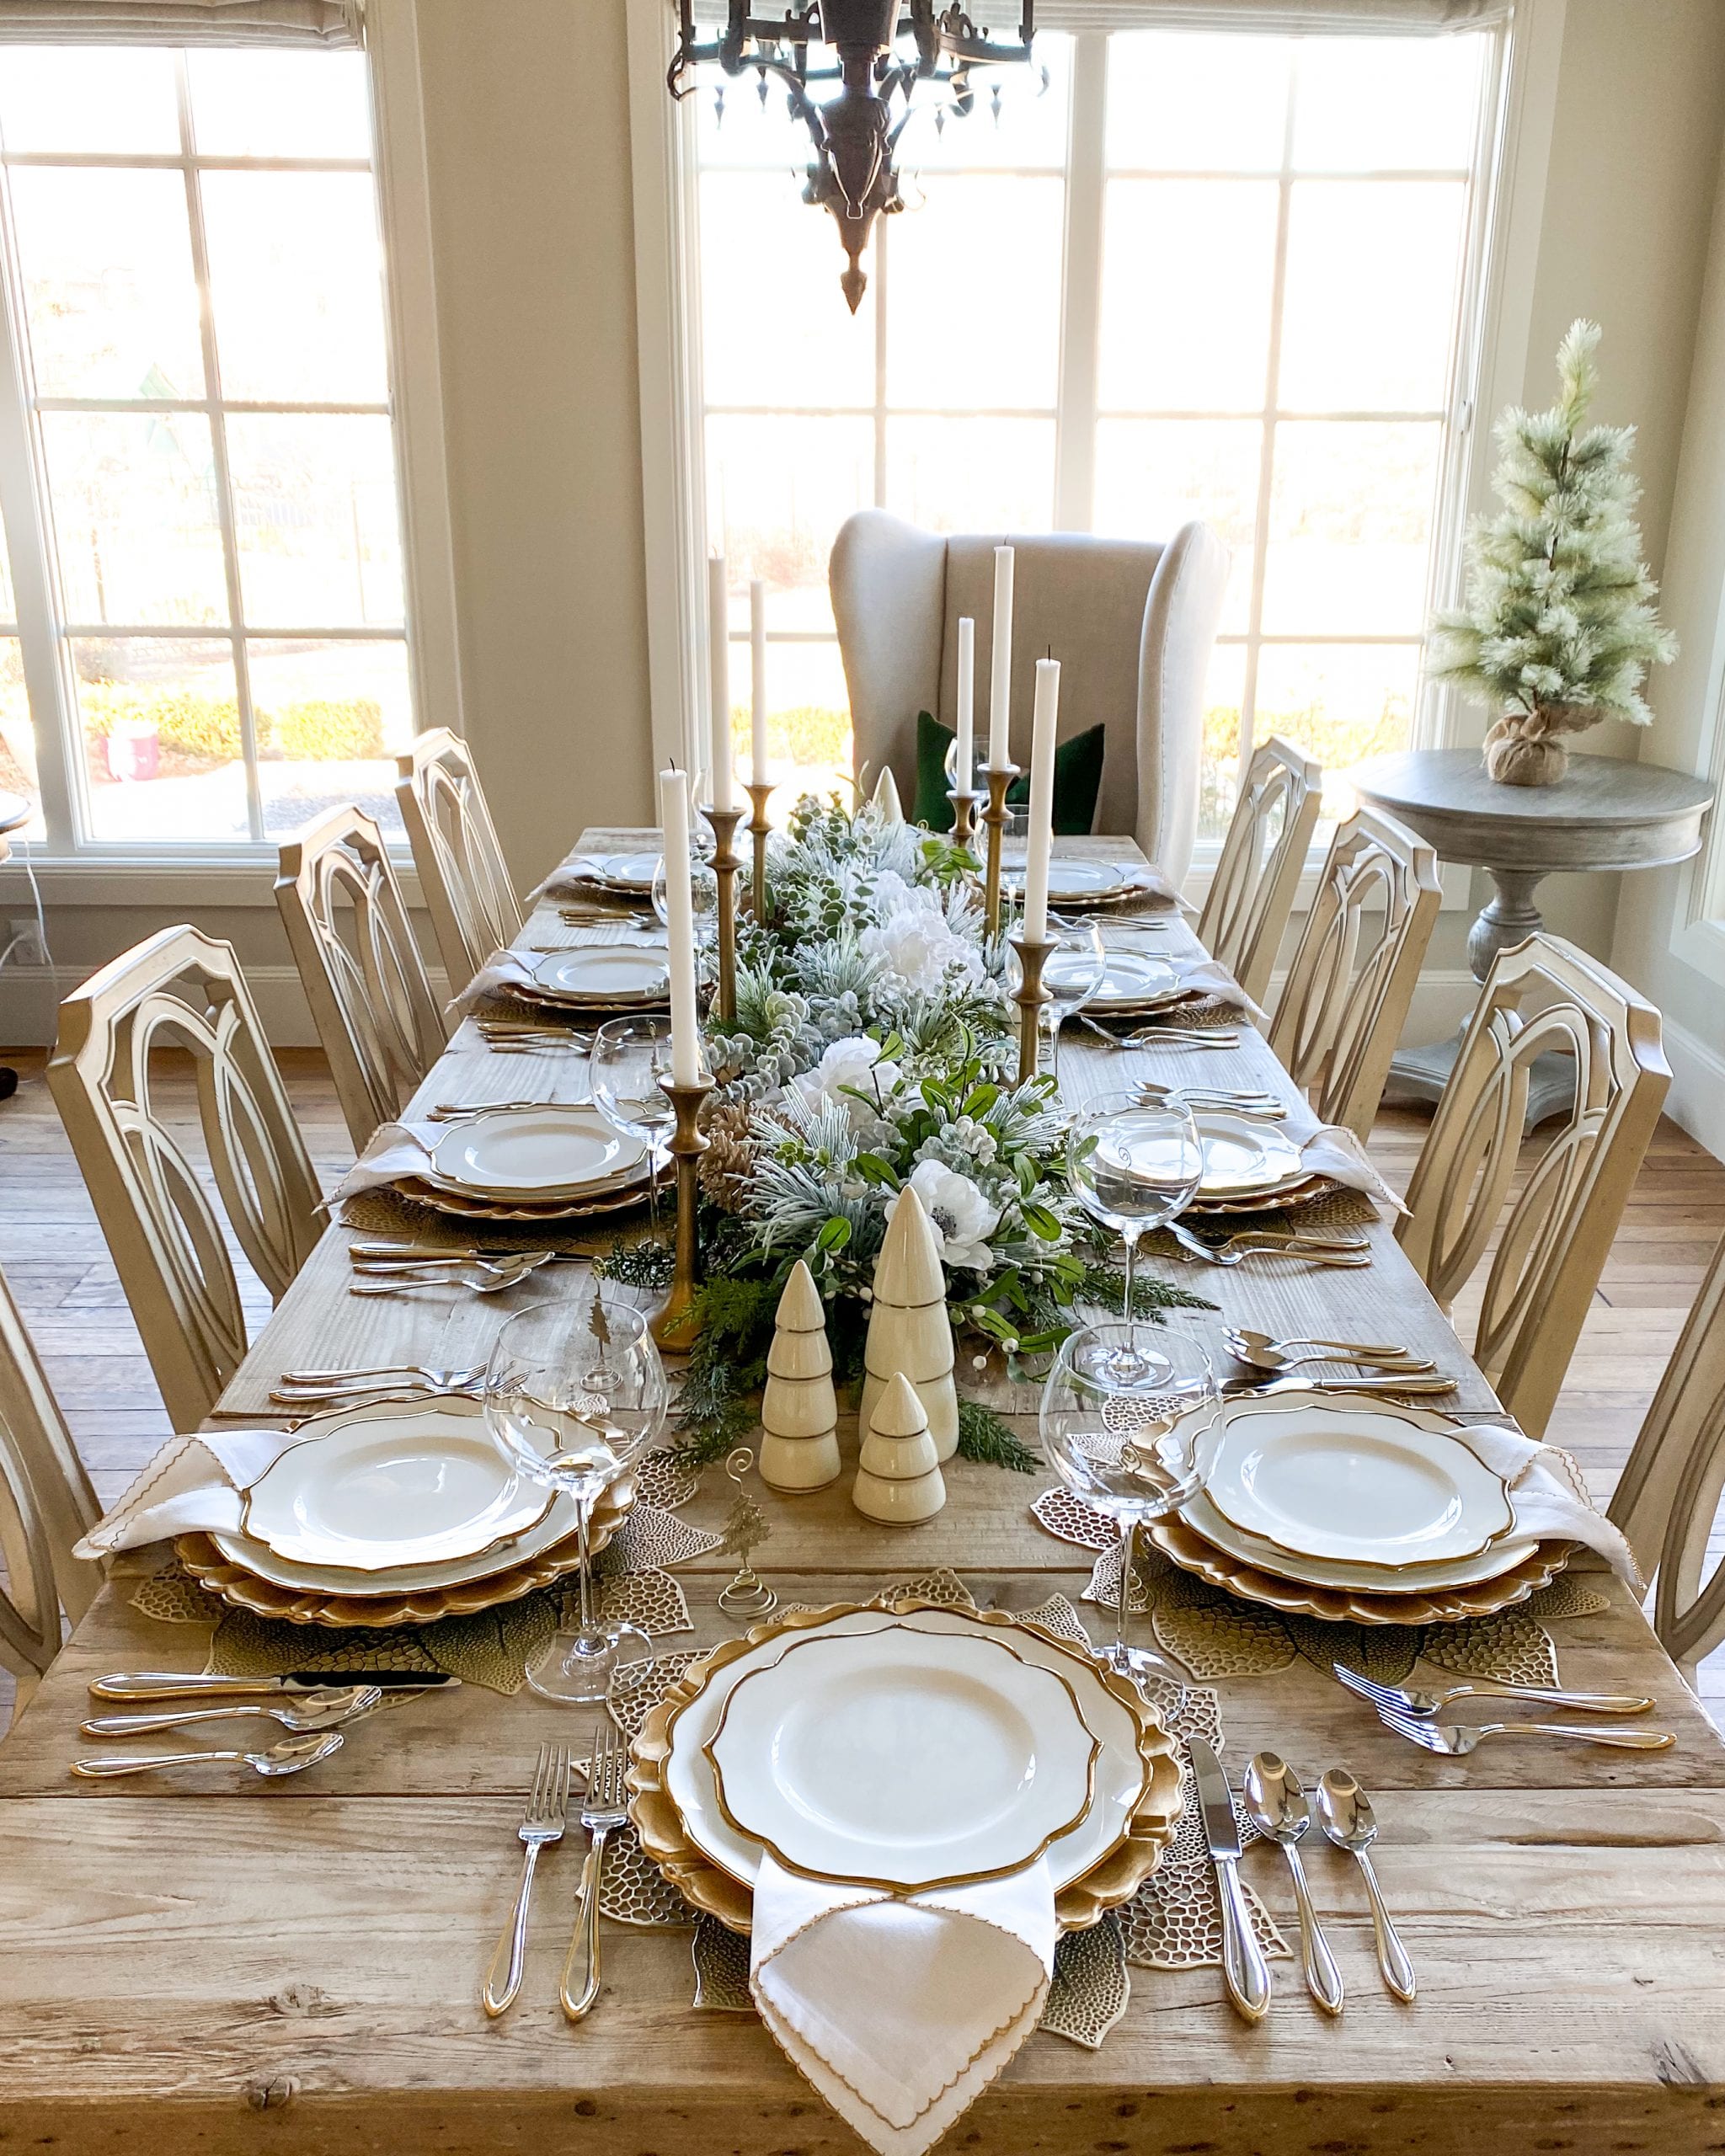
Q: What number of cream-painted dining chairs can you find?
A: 8